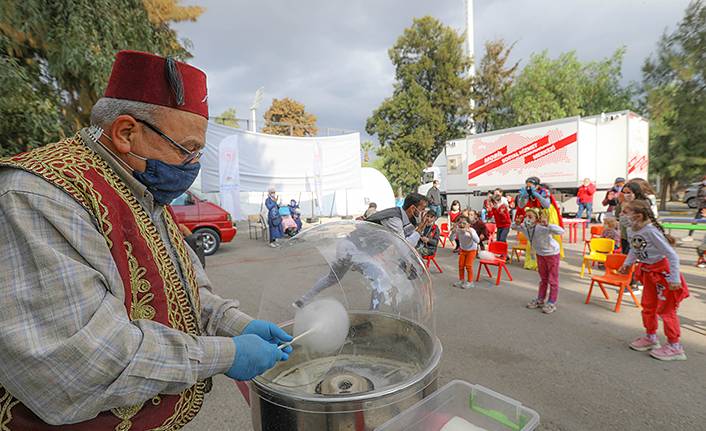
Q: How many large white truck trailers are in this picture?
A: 1